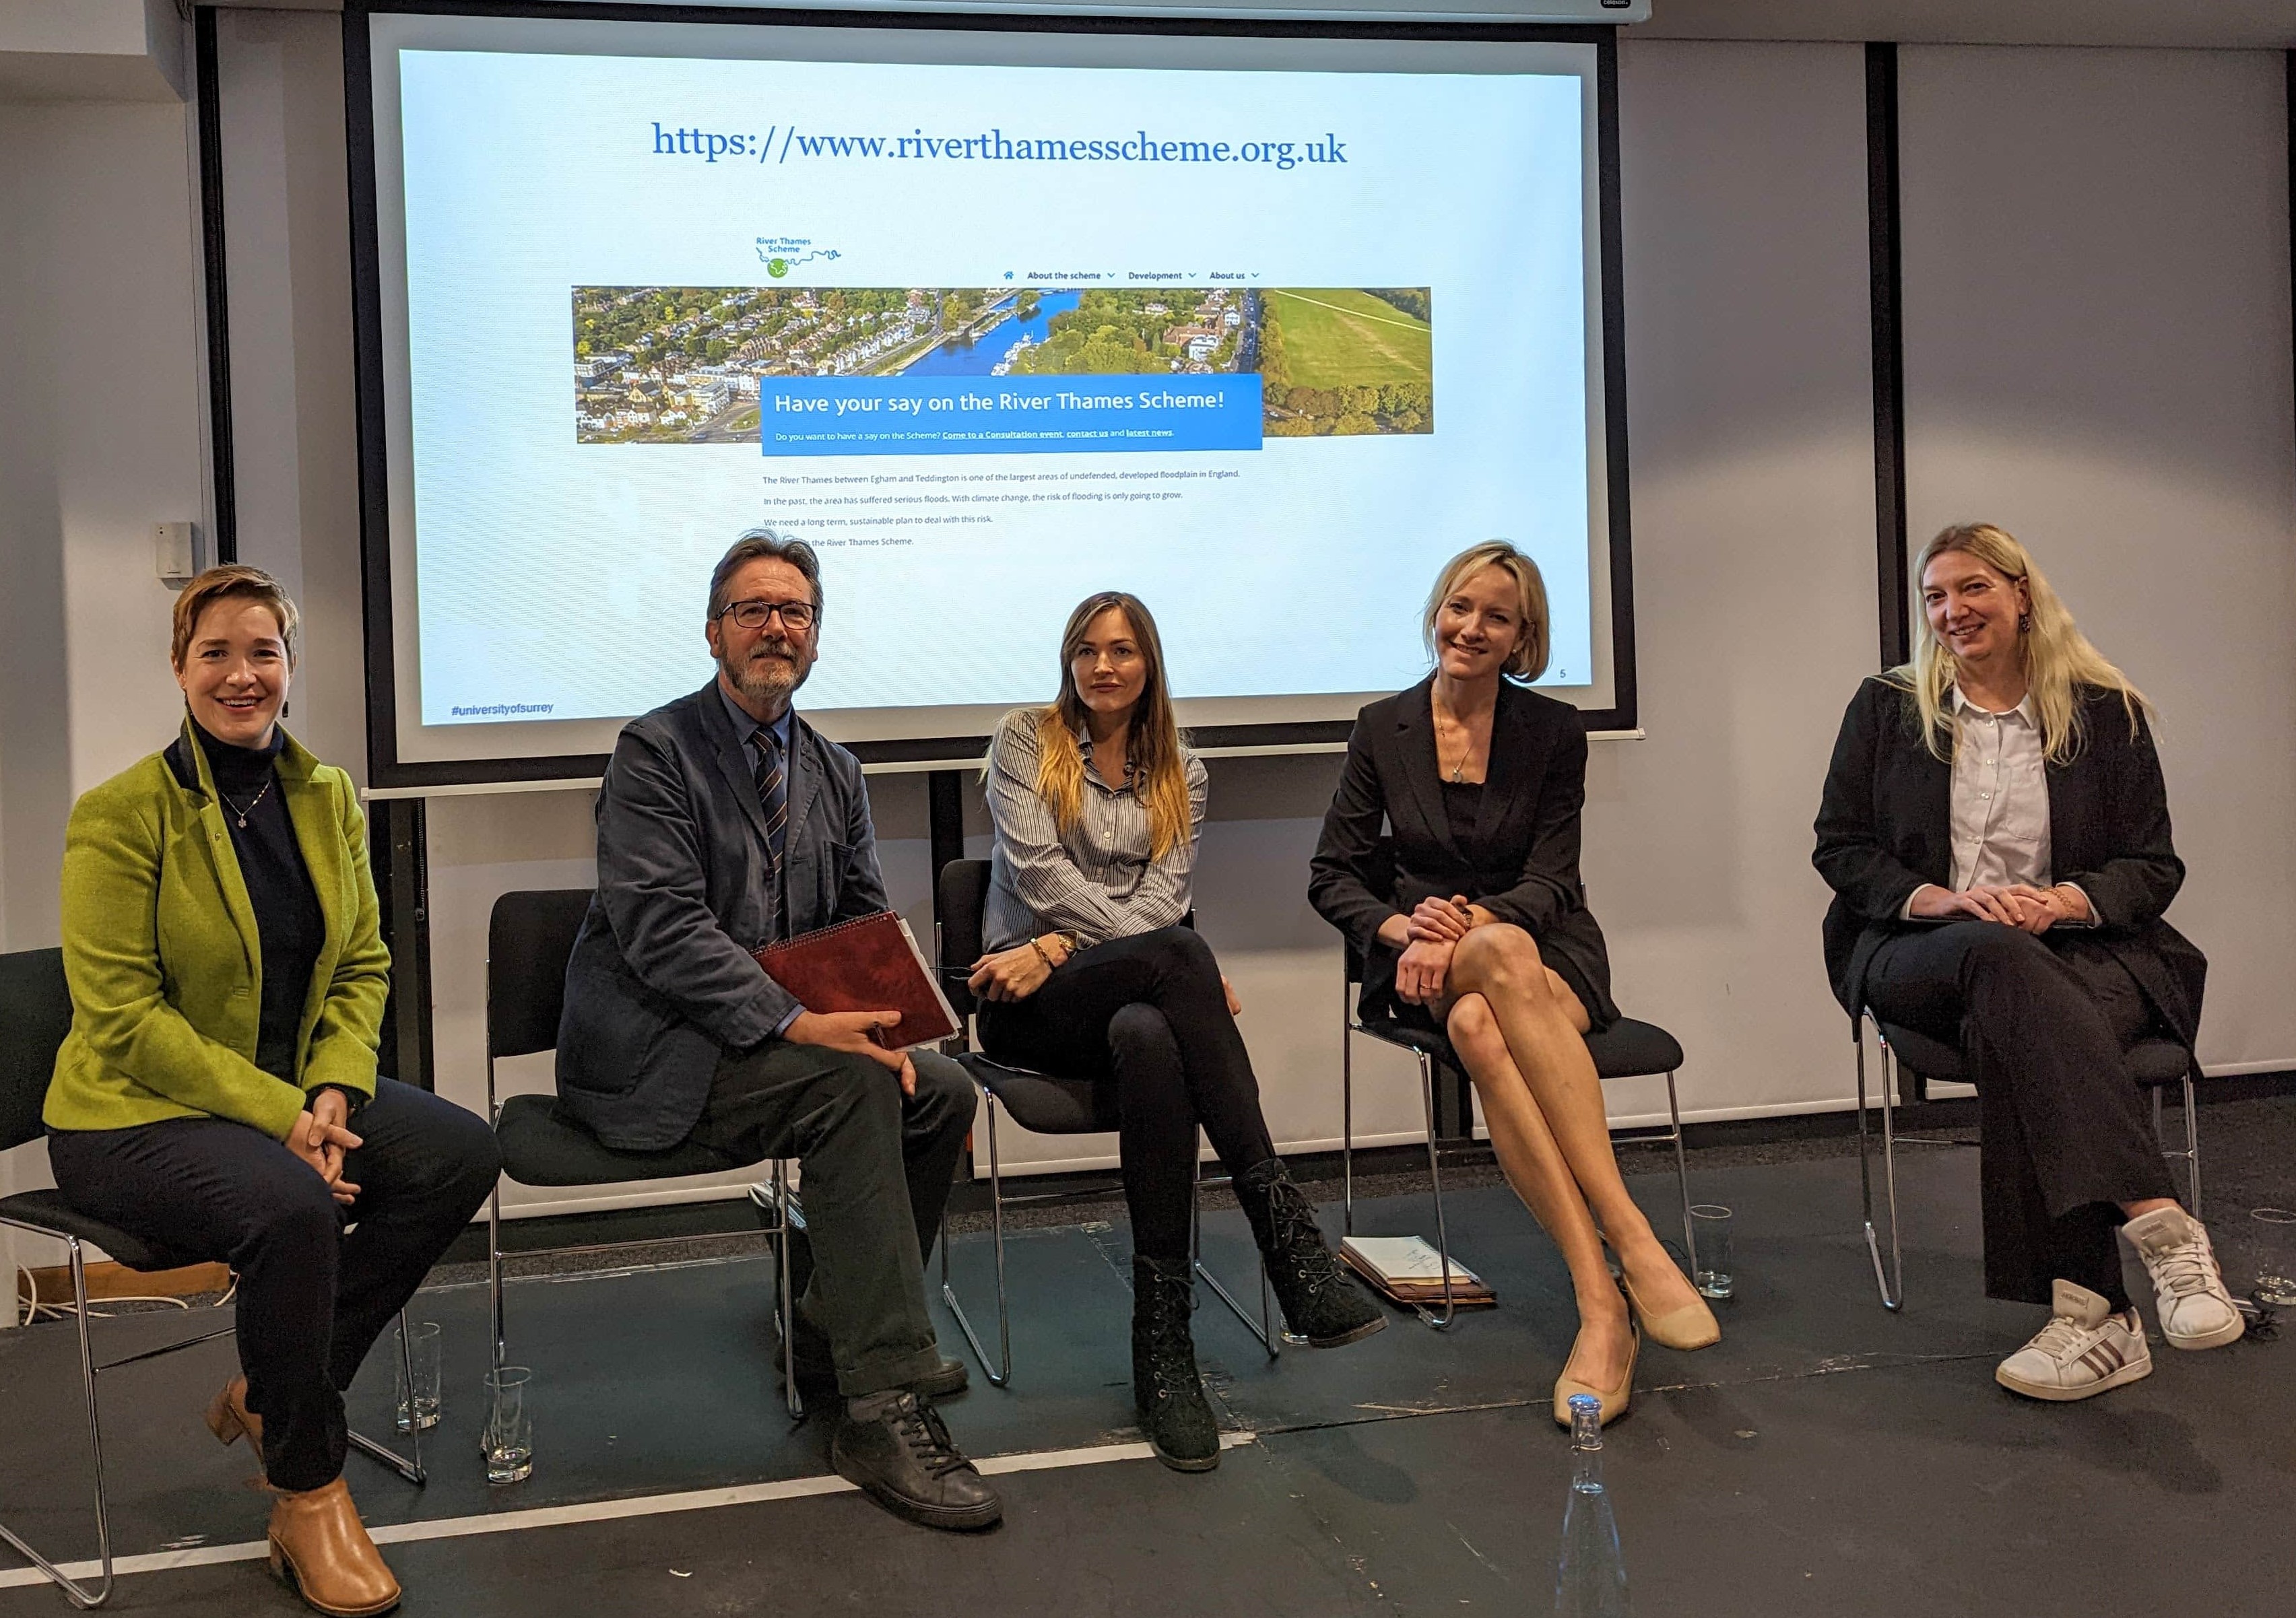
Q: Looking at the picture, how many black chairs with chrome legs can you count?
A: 5